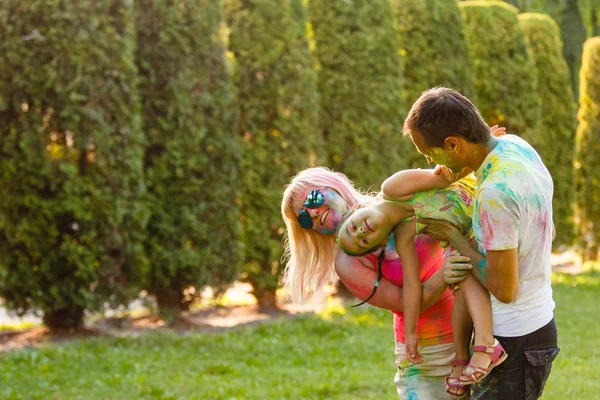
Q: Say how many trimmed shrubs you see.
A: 8